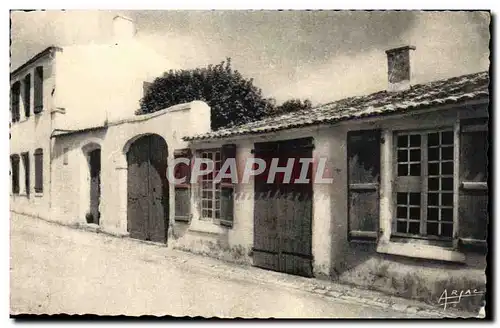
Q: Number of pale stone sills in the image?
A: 2